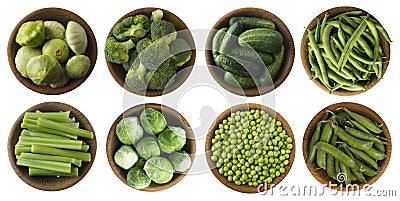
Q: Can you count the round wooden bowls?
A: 8